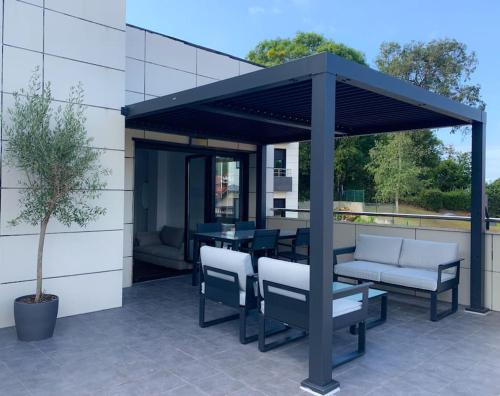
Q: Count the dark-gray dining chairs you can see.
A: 4